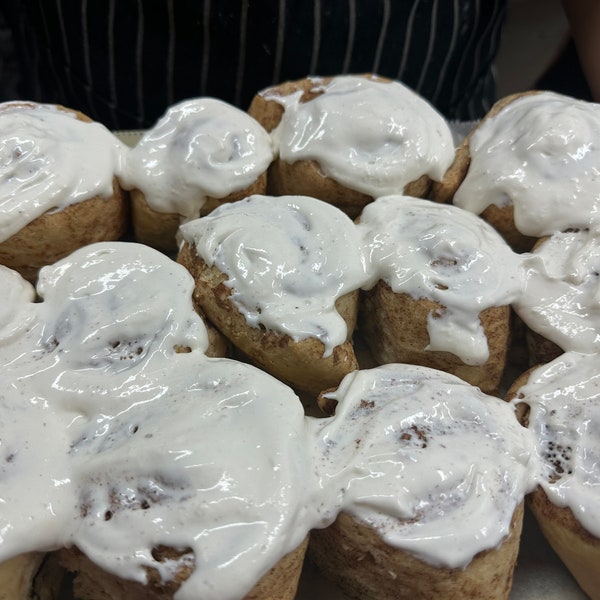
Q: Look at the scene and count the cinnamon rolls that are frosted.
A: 13